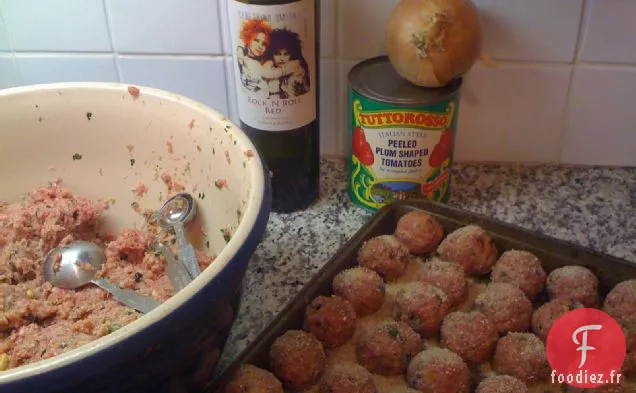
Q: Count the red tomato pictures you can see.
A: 4